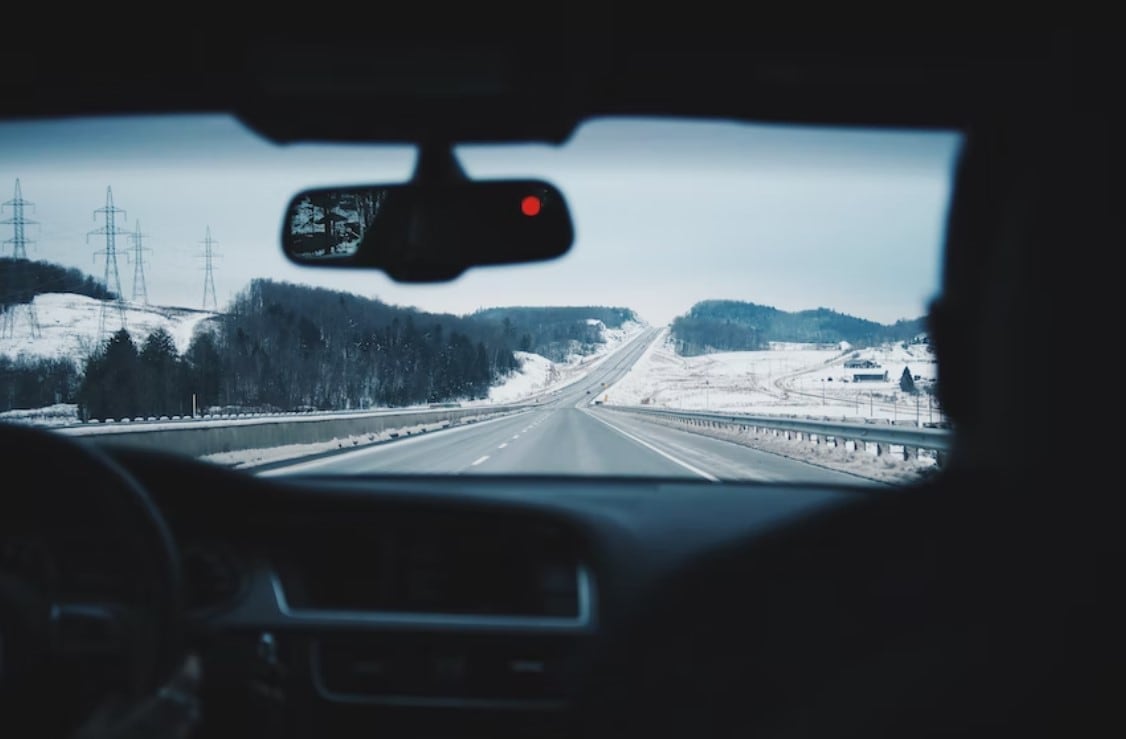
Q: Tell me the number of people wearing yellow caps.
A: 0